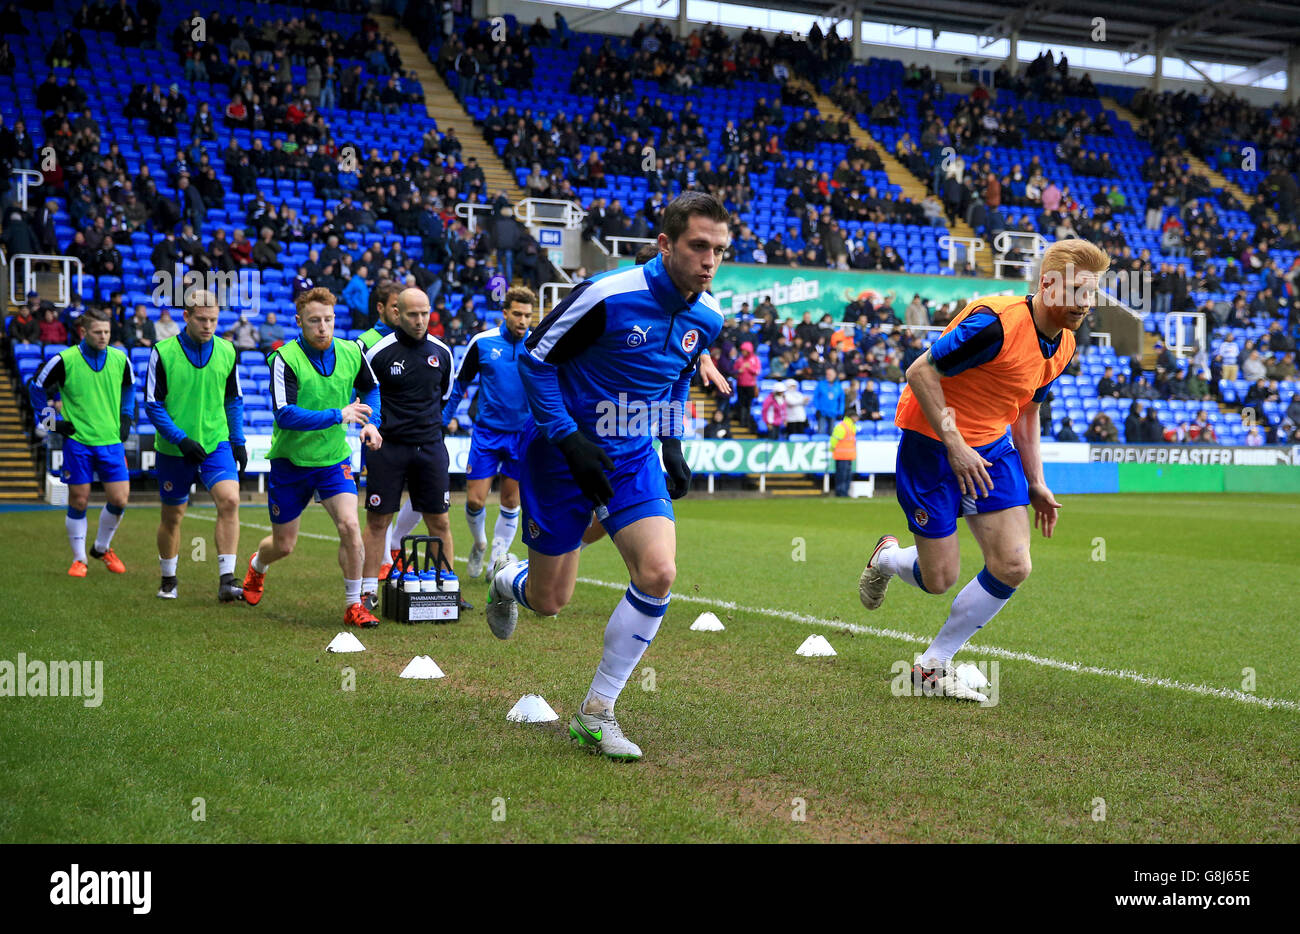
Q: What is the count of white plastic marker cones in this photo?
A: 6